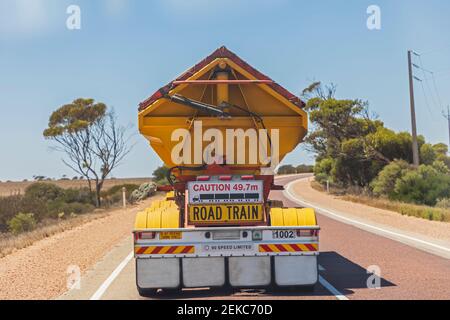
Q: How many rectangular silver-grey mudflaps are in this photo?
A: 4